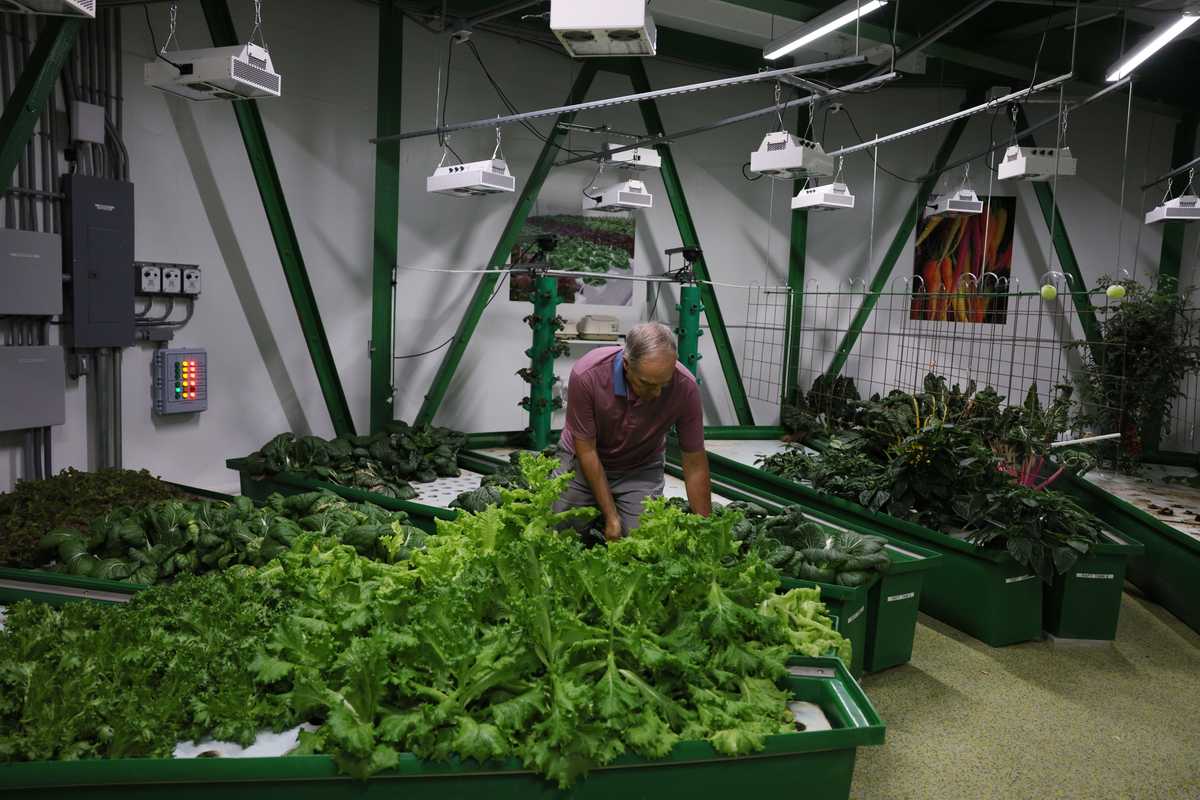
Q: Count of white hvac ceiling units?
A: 11